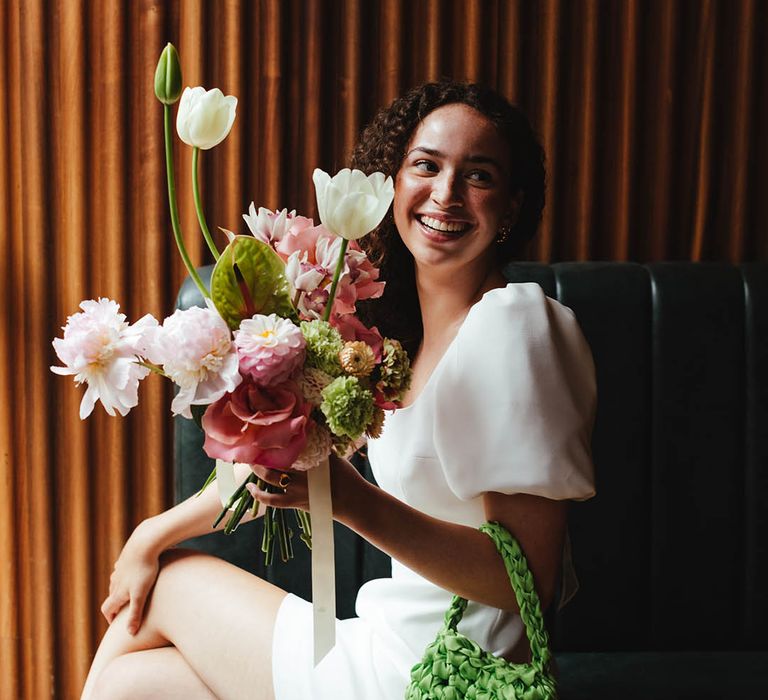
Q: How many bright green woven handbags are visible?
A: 1